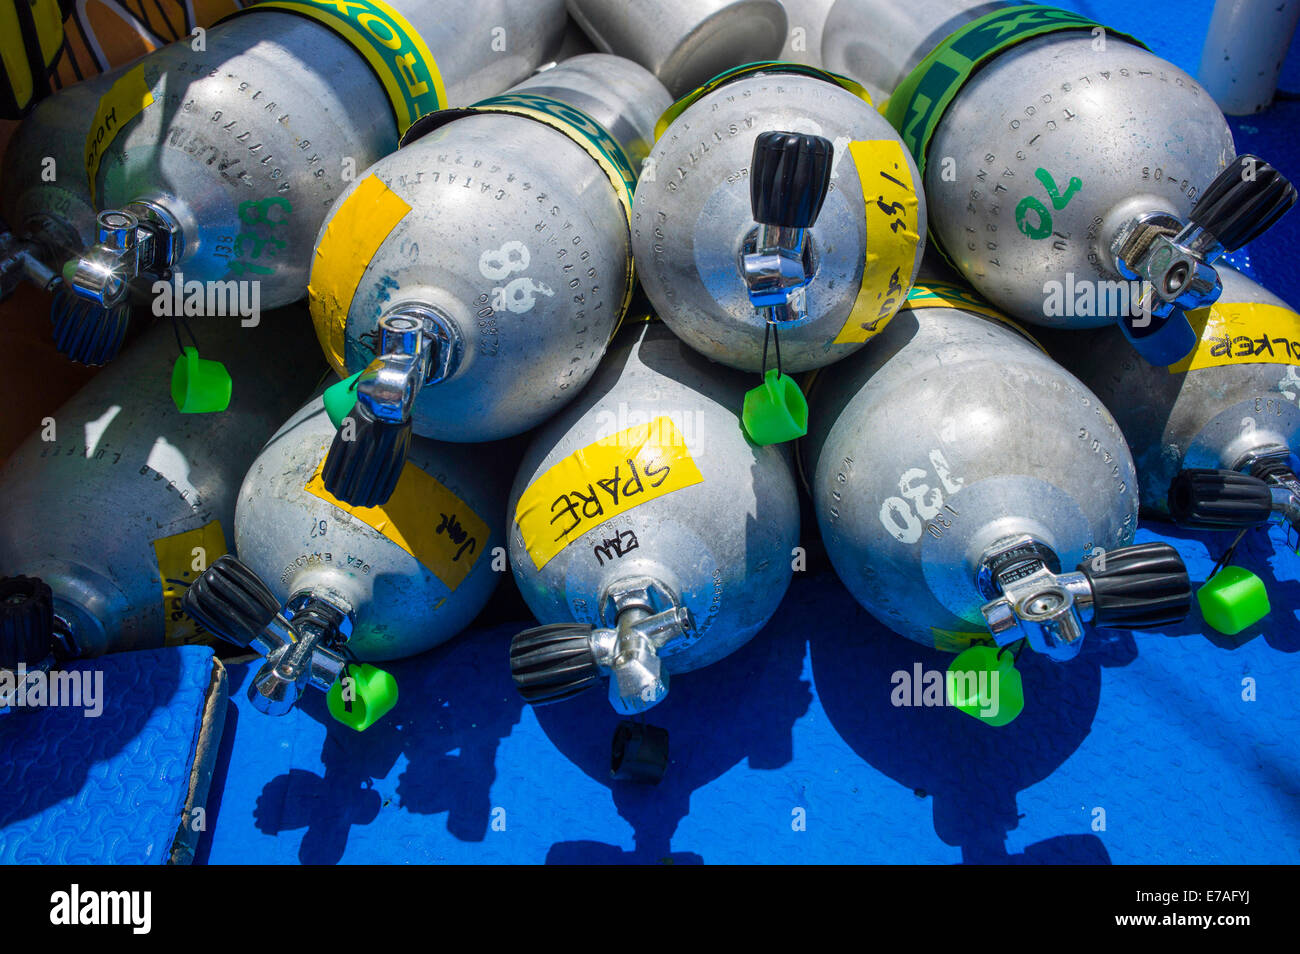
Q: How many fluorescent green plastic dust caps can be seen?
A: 6